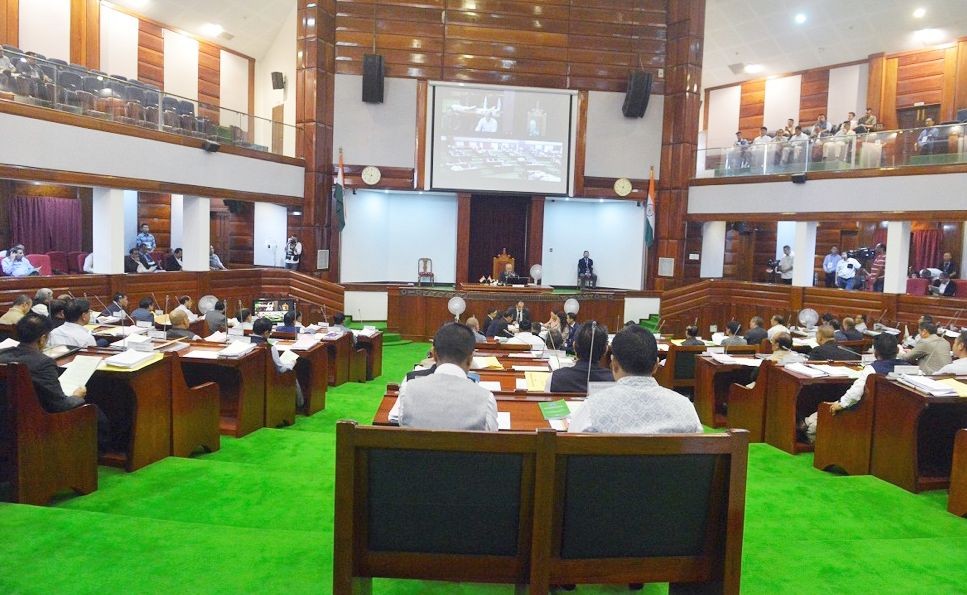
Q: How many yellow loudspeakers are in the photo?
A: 0